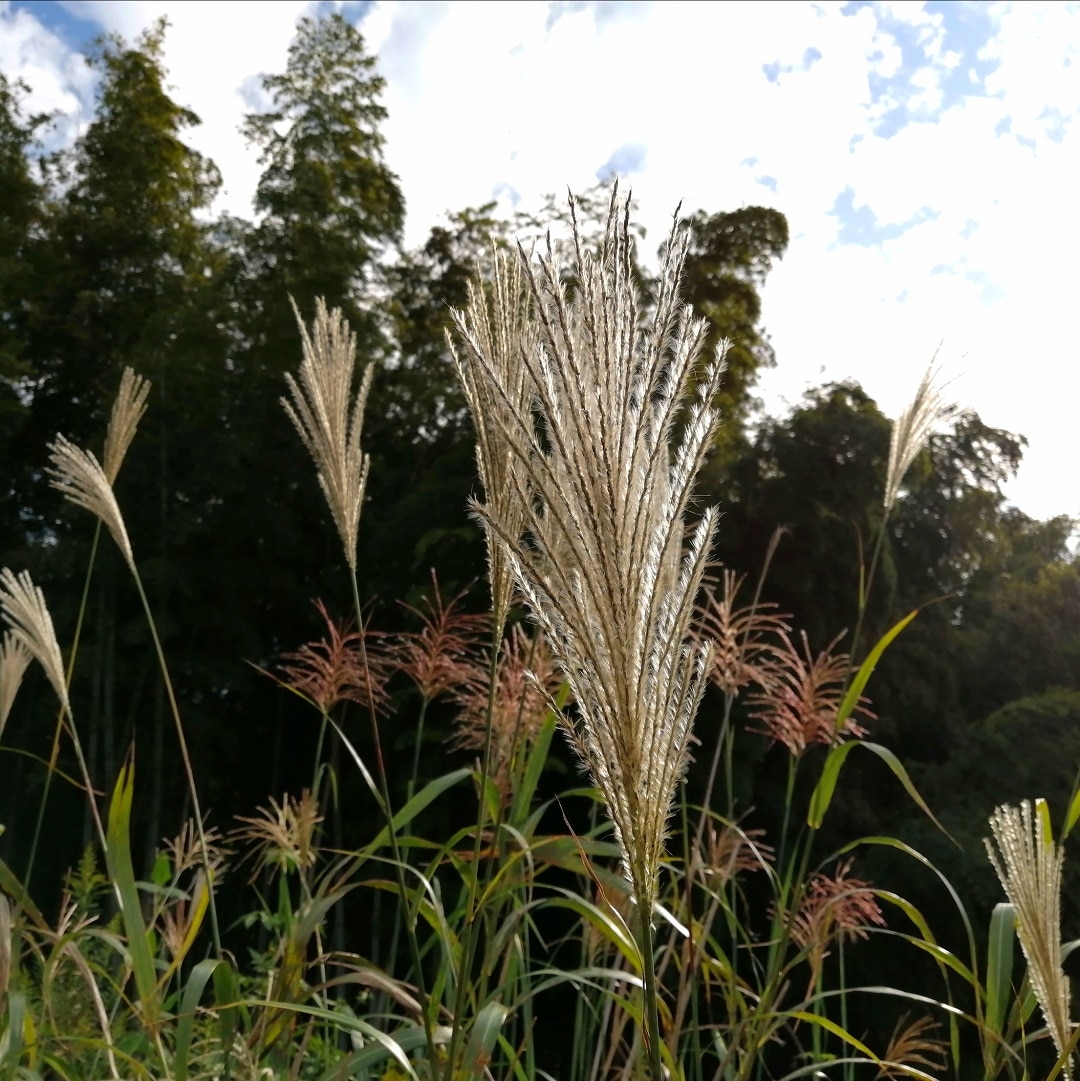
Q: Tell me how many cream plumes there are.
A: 9